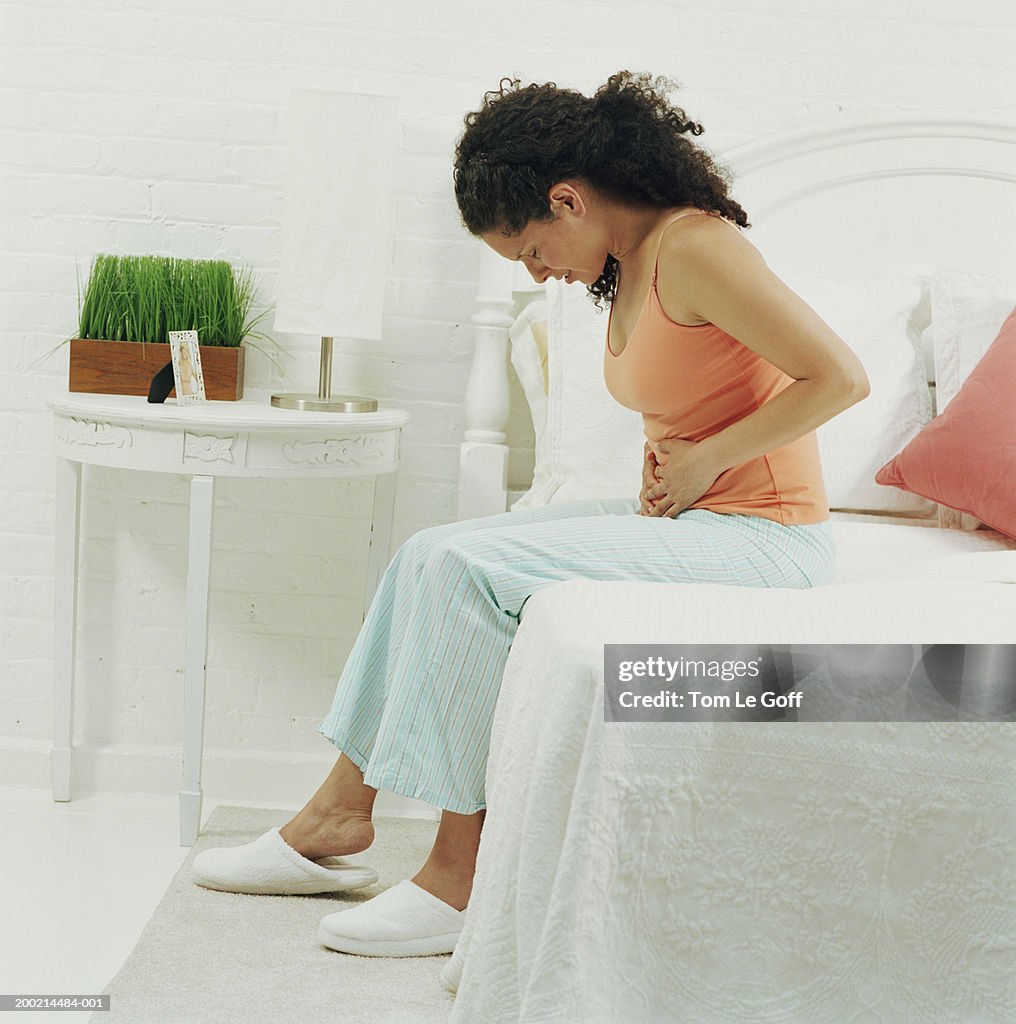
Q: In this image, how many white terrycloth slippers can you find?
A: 2